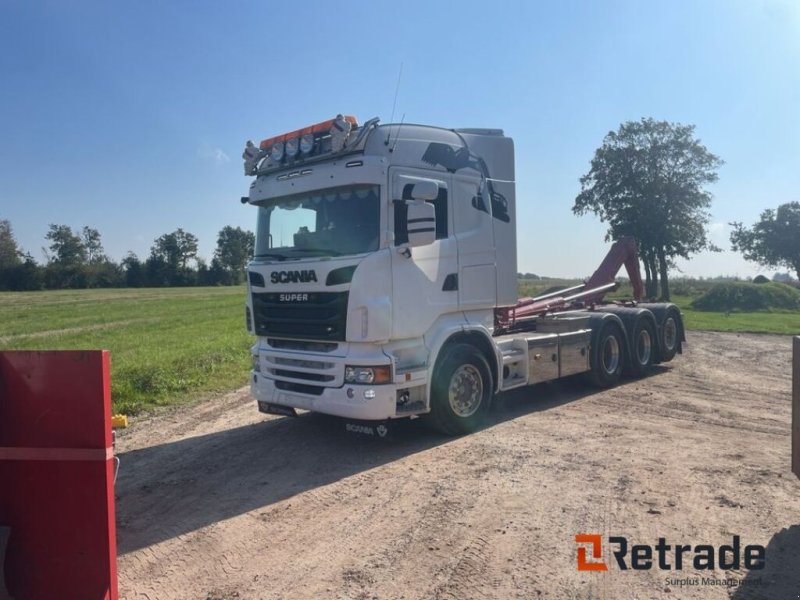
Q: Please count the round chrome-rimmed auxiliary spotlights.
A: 3